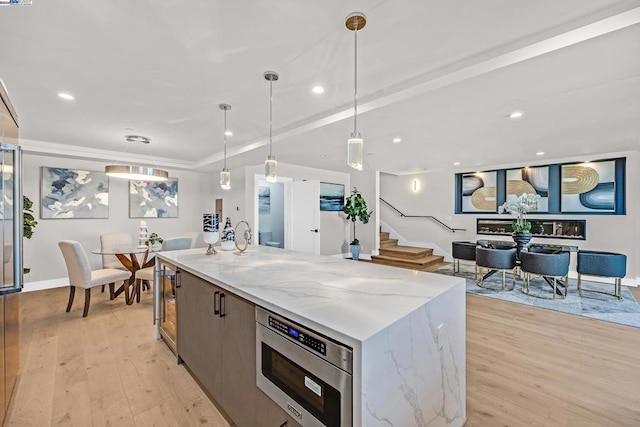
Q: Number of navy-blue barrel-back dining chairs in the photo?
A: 4